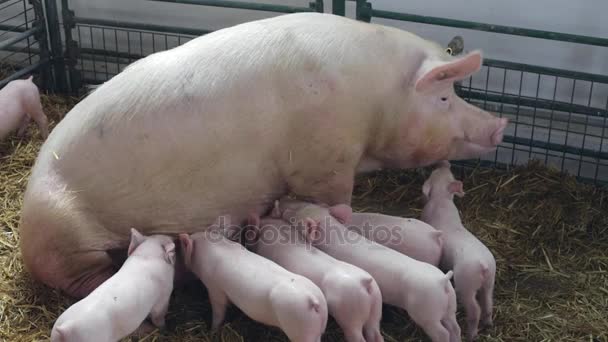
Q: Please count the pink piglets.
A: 7